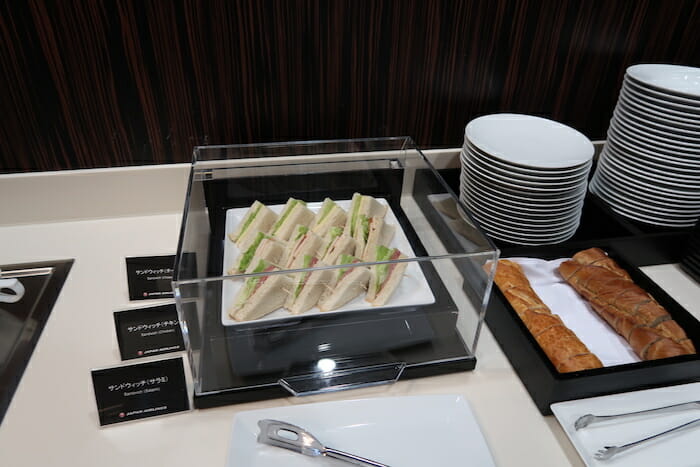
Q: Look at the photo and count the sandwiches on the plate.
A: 12